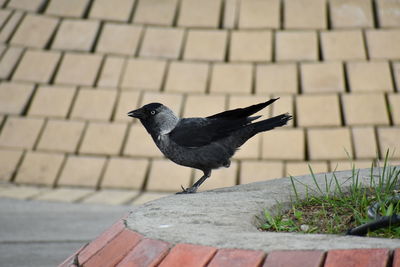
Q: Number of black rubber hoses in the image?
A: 1